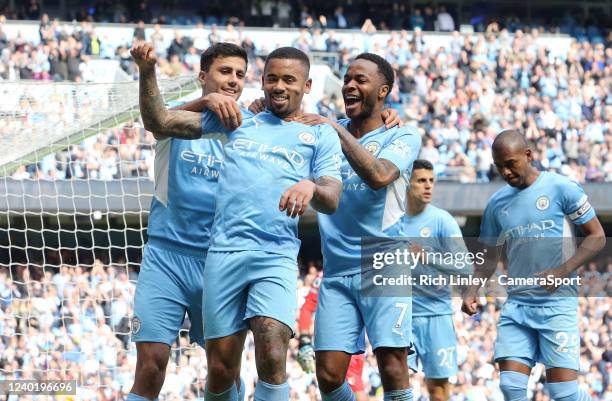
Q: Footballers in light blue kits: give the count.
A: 5